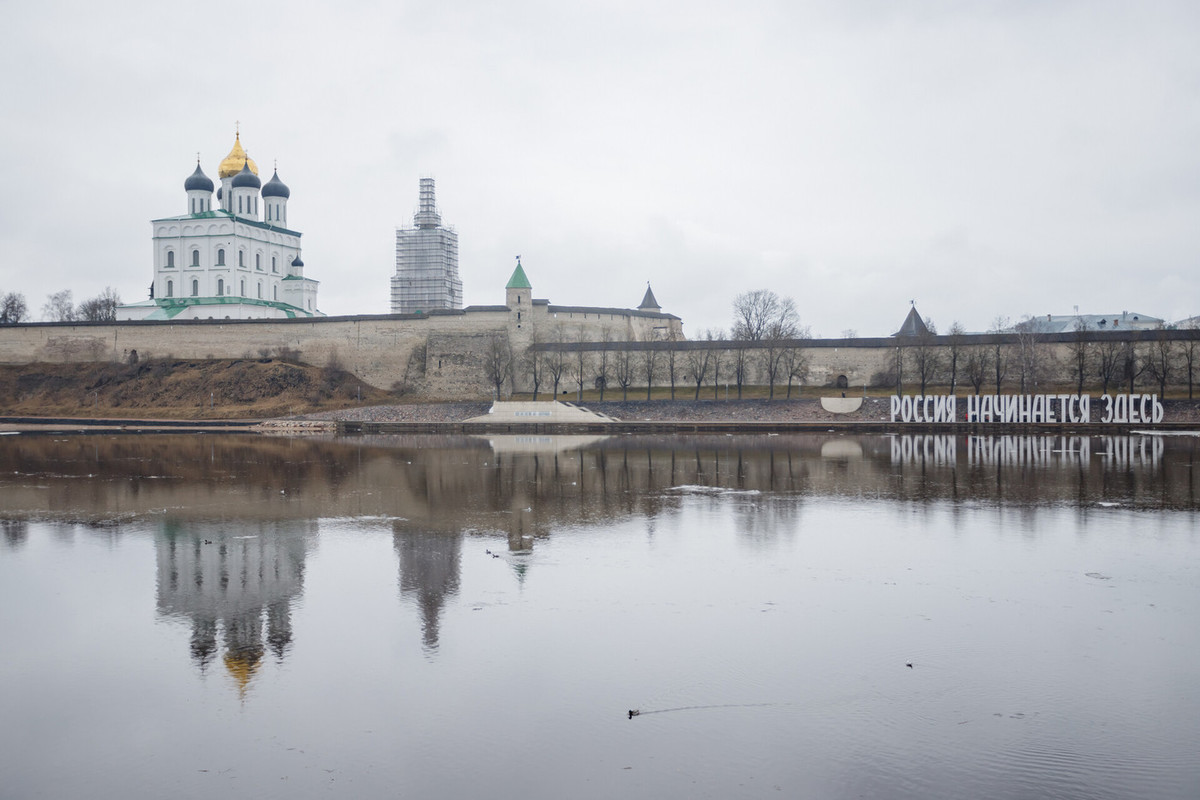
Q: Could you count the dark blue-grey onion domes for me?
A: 5